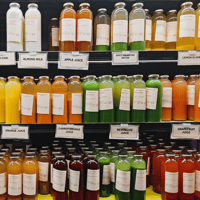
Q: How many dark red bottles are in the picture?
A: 3